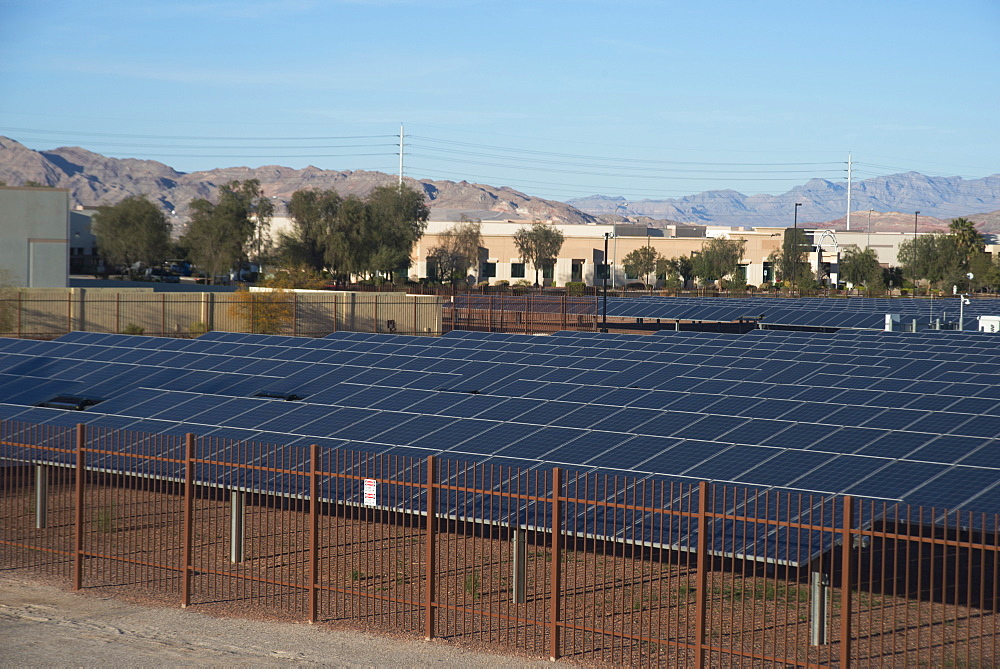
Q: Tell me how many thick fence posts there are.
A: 7